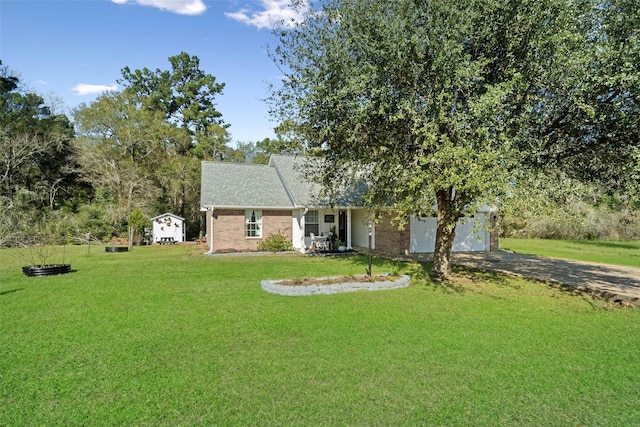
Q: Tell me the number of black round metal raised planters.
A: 2